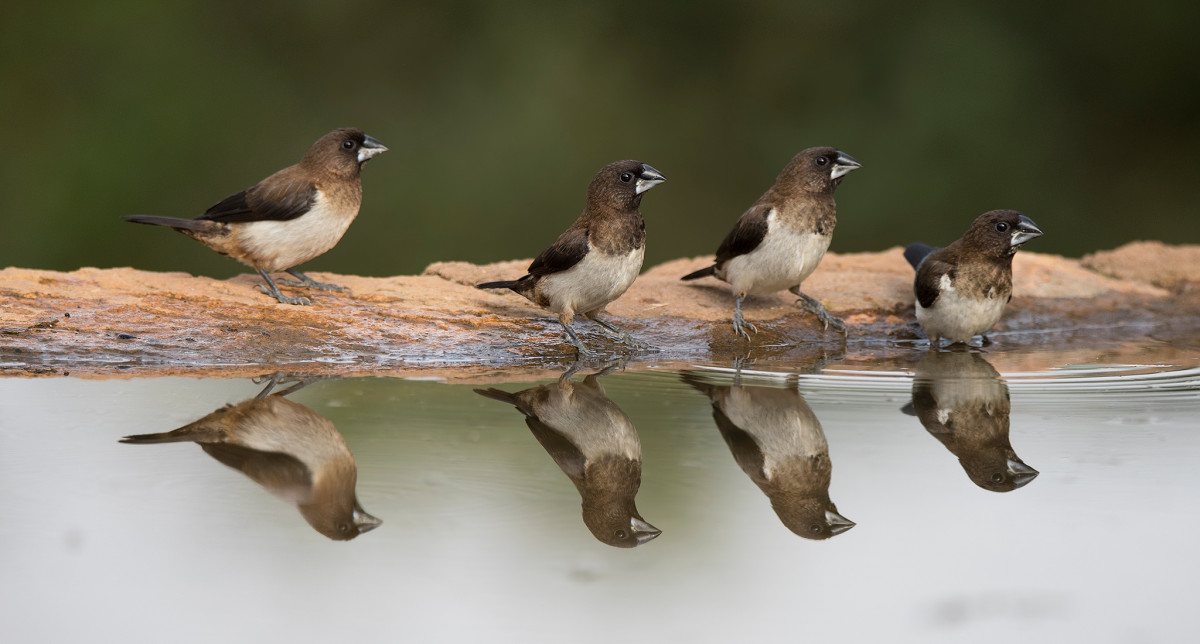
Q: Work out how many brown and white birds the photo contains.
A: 4